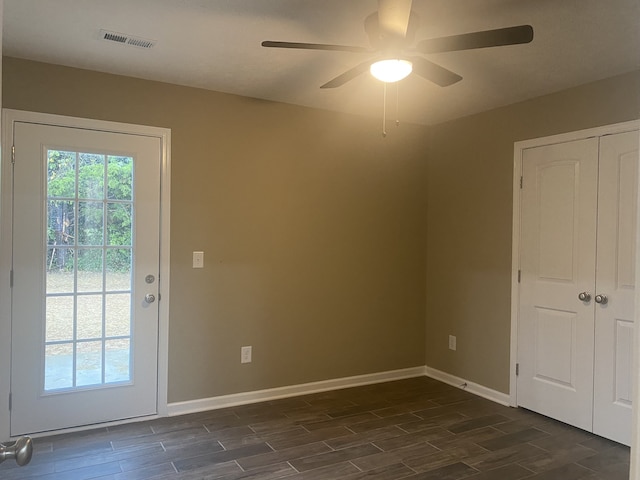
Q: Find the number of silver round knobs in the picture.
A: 4